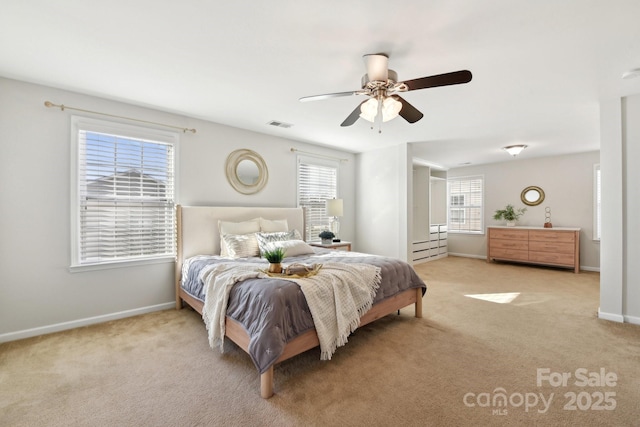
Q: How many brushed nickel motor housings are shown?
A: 1